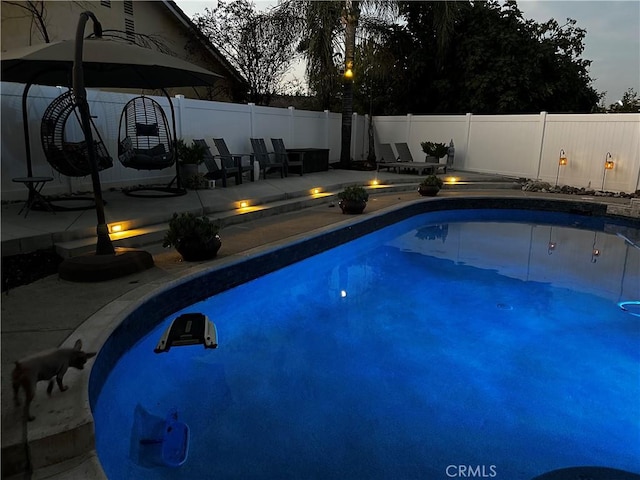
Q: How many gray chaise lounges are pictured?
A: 2